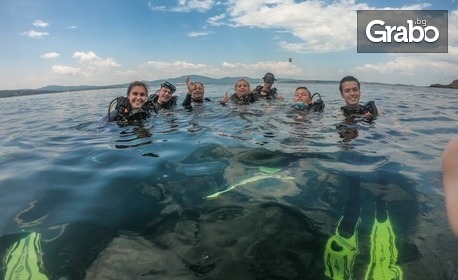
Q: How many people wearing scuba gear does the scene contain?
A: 7